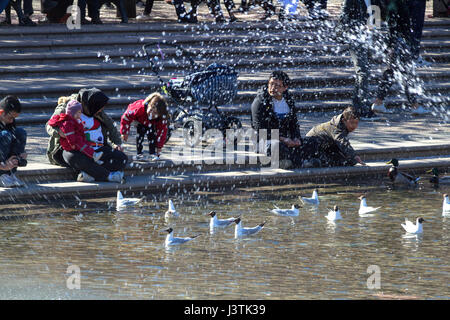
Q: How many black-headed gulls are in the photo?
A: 11